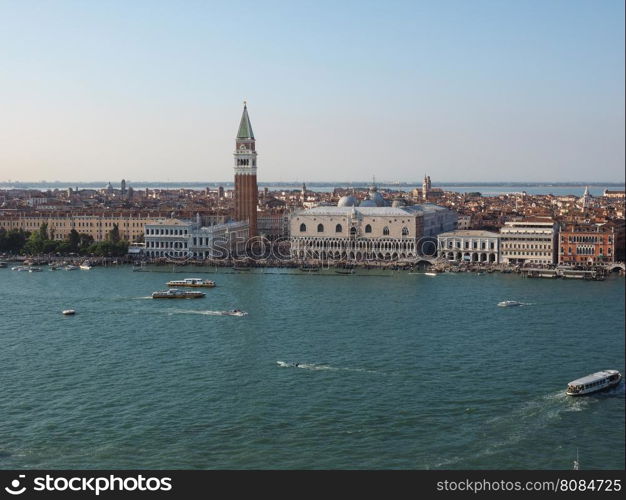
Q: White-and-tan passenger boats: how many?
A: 2